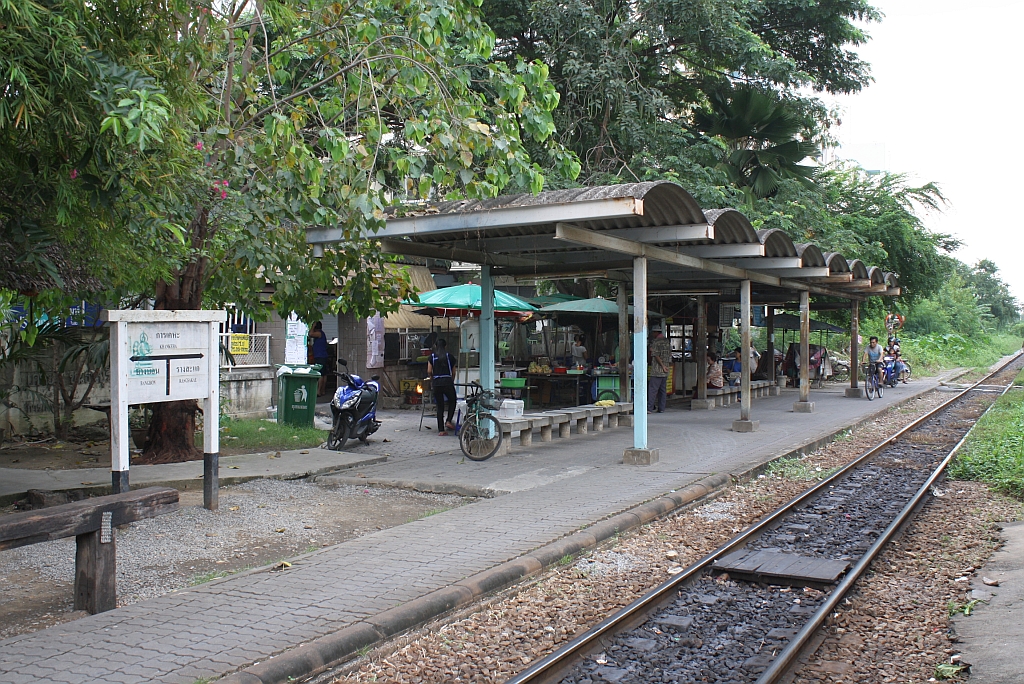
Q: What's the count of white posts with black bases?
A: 2